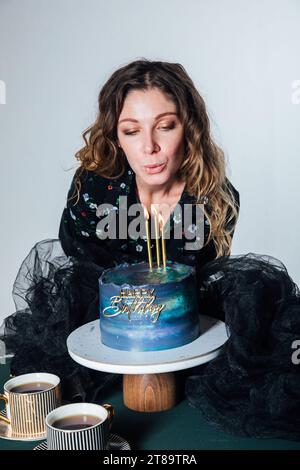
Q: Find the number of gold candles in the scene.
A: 3